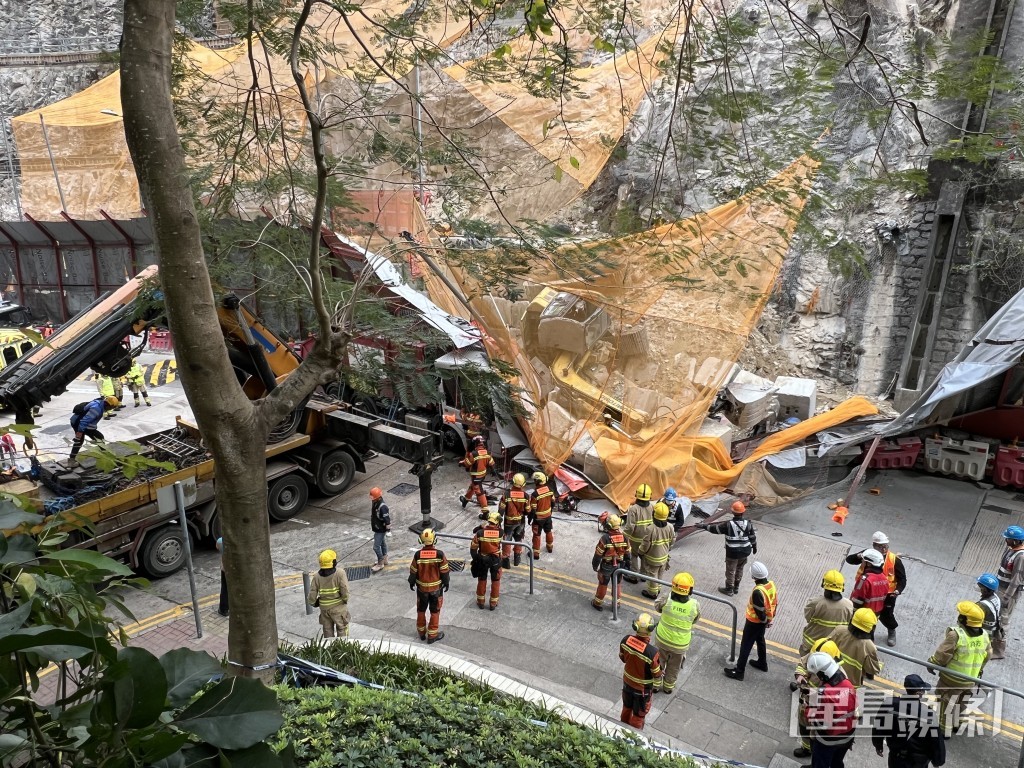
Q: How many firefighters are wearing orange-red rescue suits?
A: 7